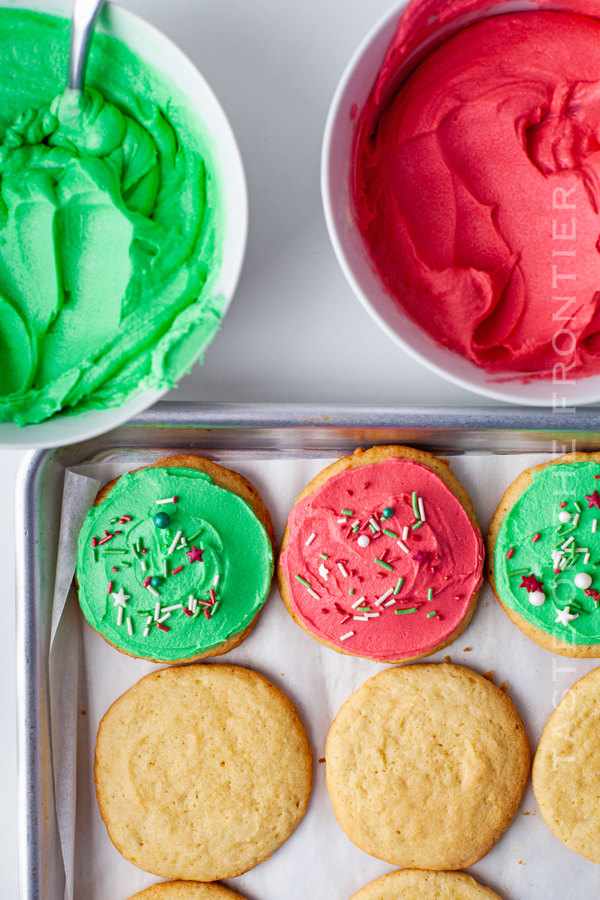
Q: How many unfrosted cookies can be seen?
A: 5